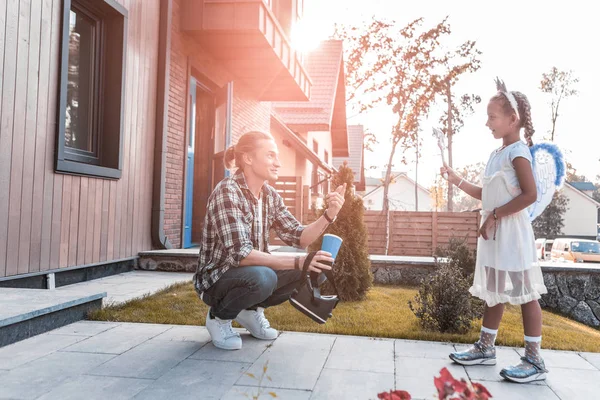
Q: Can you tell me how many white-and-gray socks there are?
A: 2